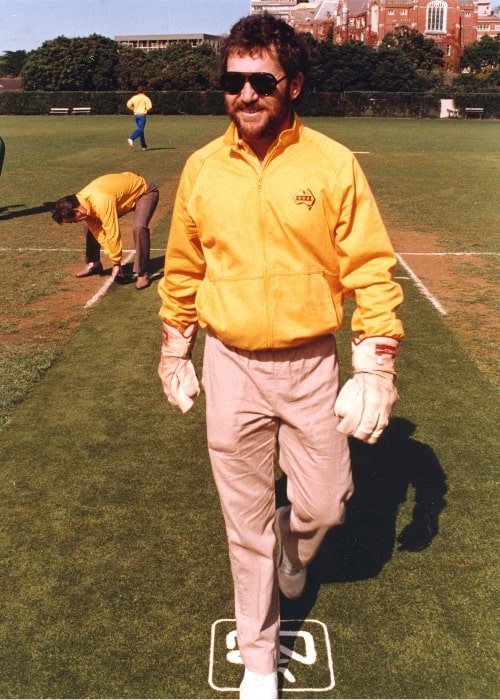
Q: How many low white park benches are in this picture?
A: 3